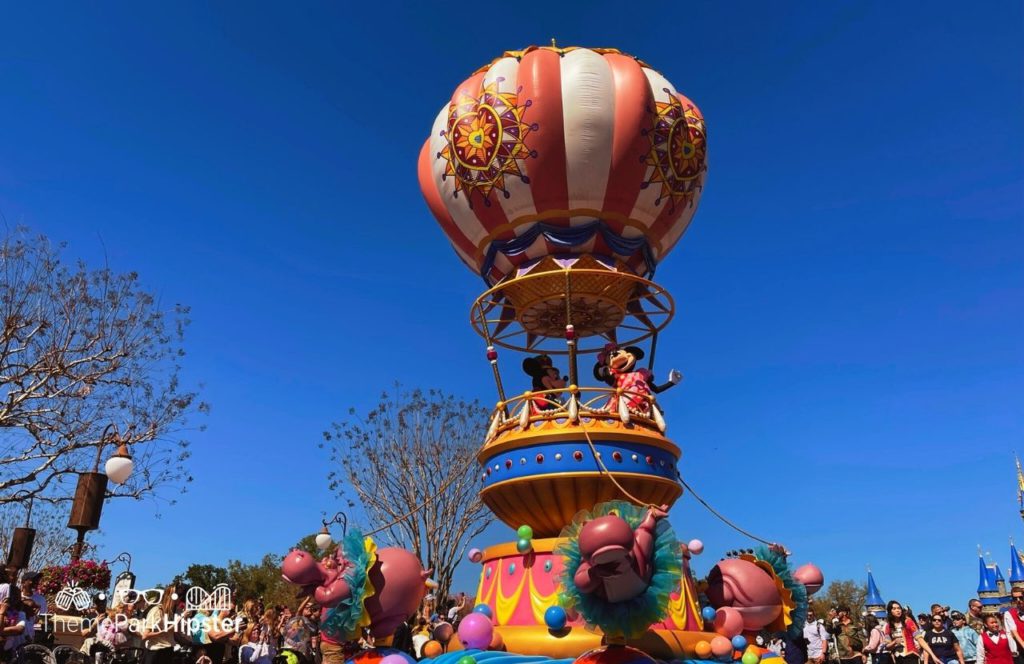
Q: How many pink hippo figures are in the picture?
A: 3